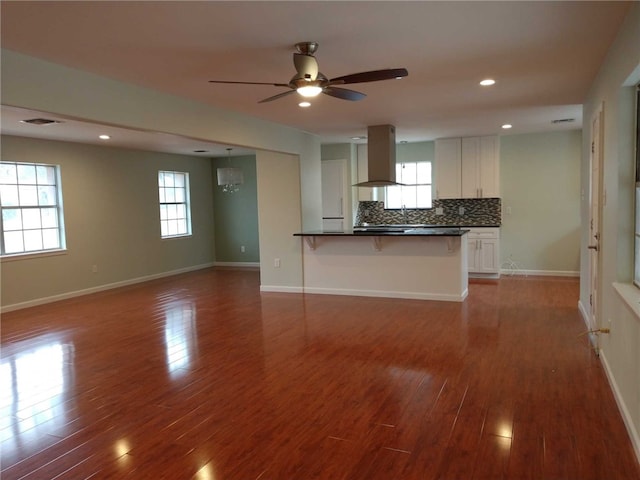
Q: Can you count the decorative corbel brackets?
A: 3